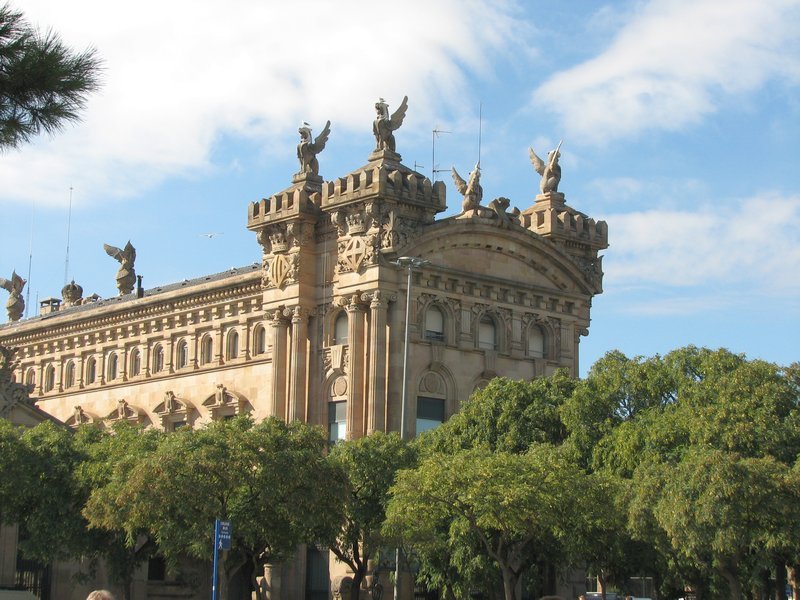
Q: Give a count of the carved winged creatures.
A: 6